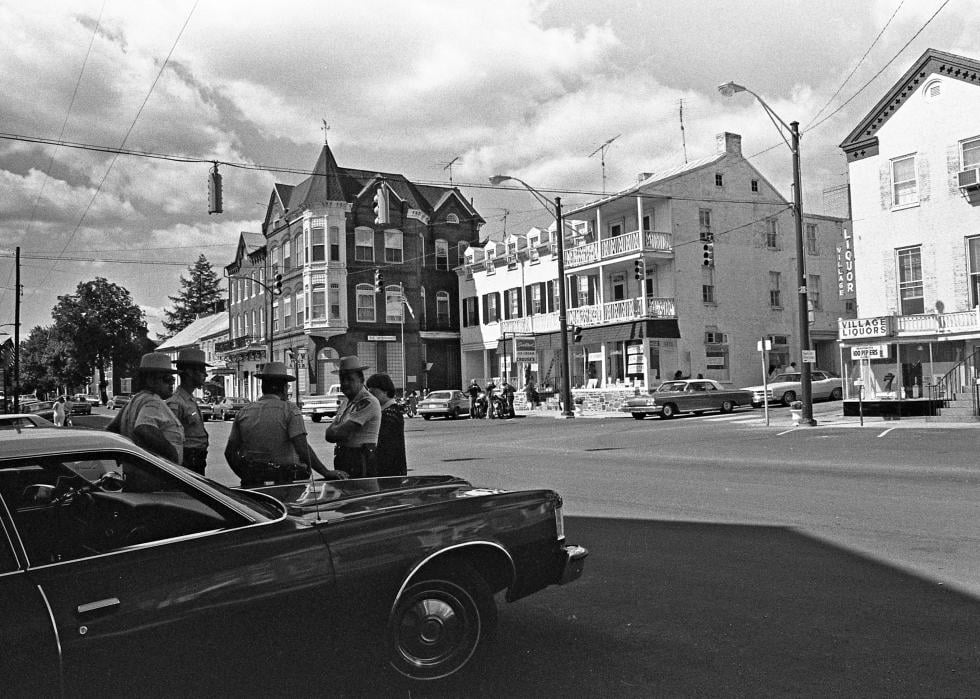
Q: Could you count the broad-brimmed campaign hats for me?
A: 4